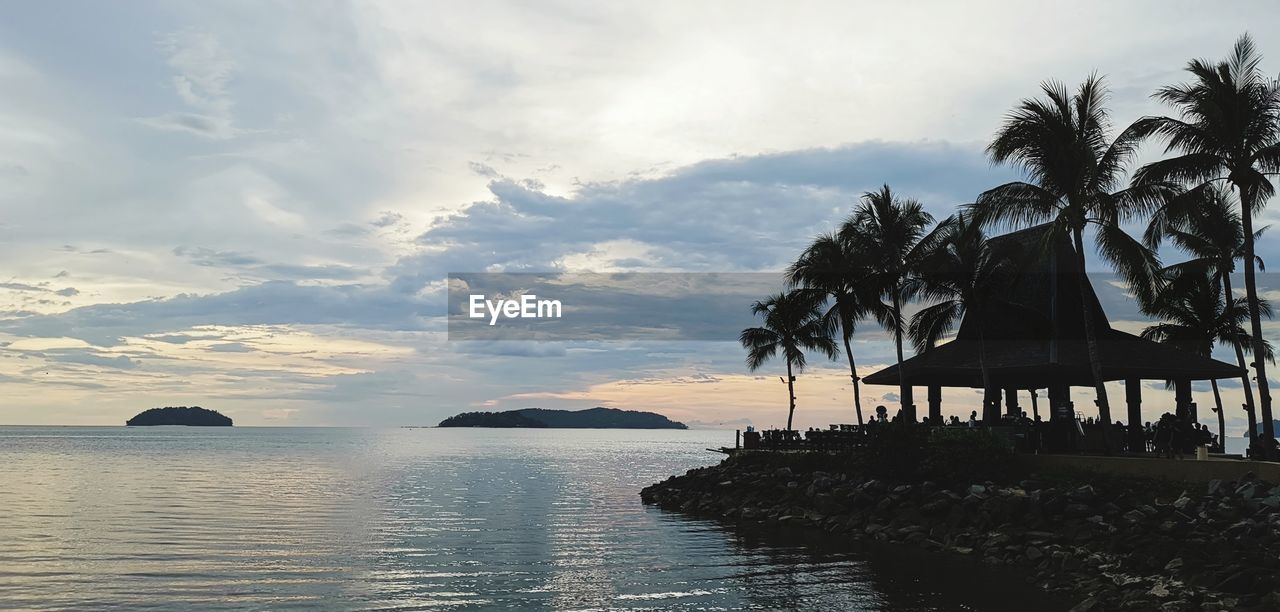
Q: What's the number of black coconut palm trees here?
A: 8